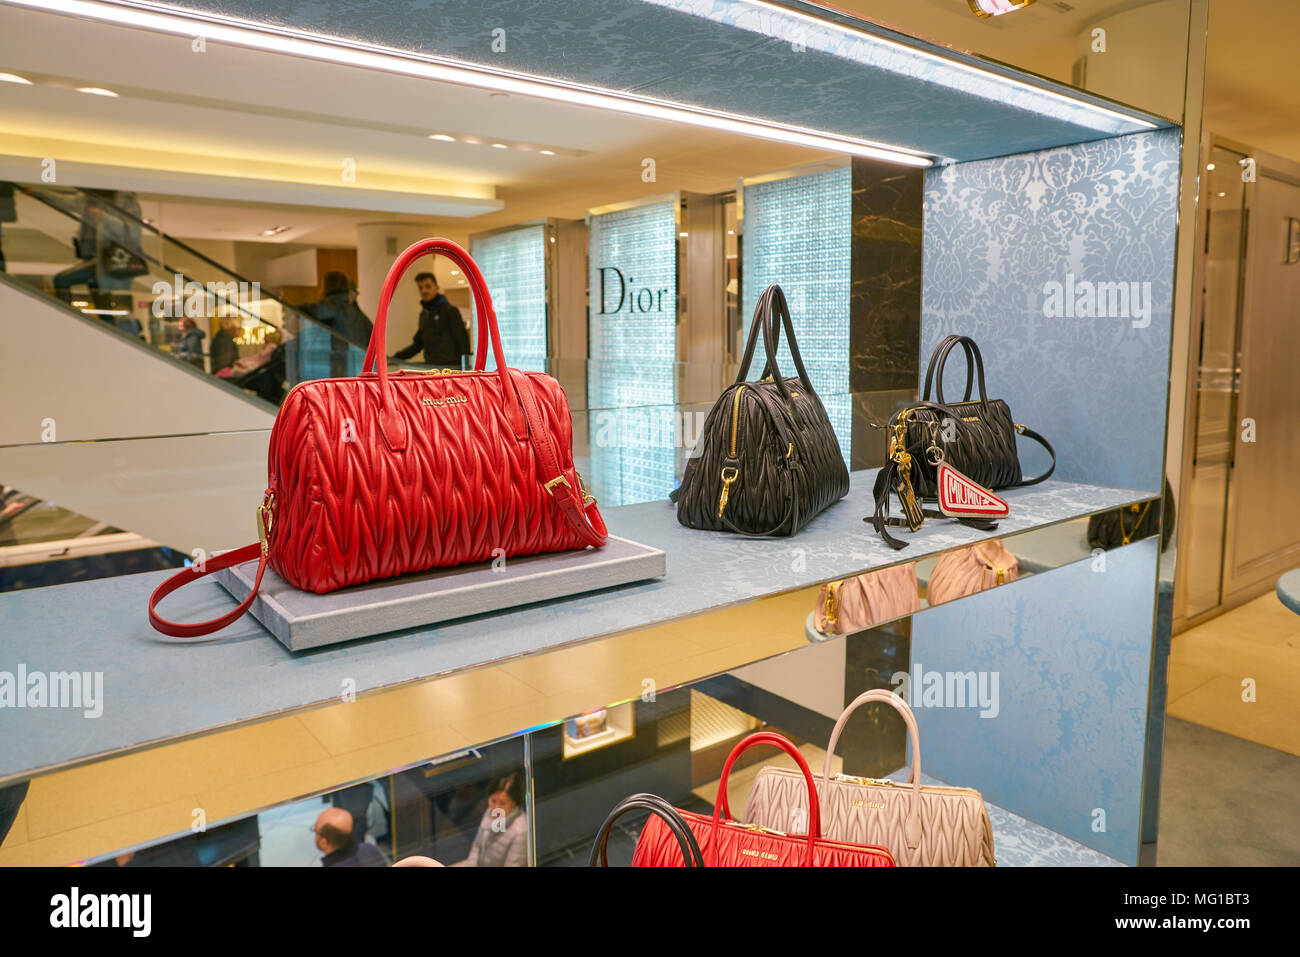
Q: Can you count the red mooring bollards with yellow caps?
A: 0